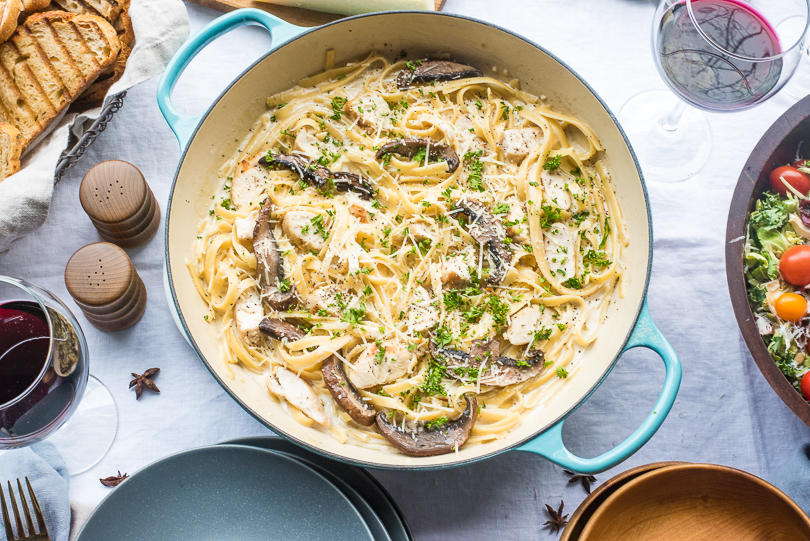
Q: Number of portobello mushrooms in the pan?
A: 9